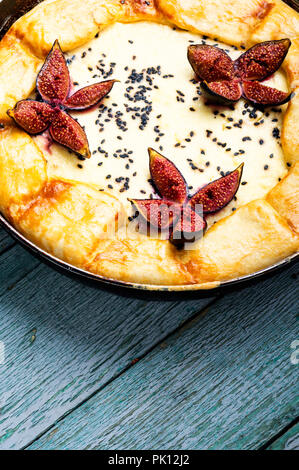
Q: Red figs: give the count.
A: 3